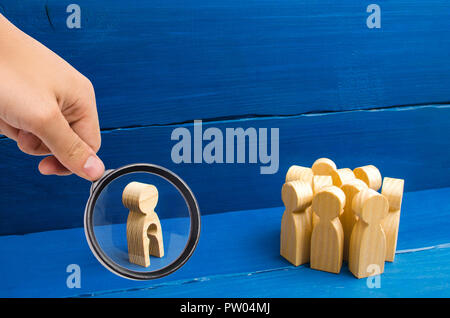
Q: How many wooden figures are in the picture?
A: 11